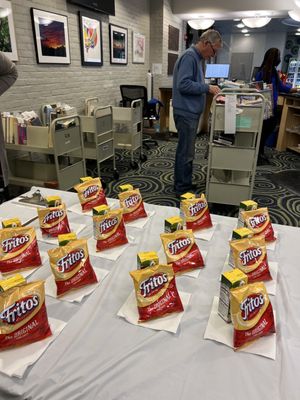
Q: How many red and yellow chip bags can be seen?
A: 13